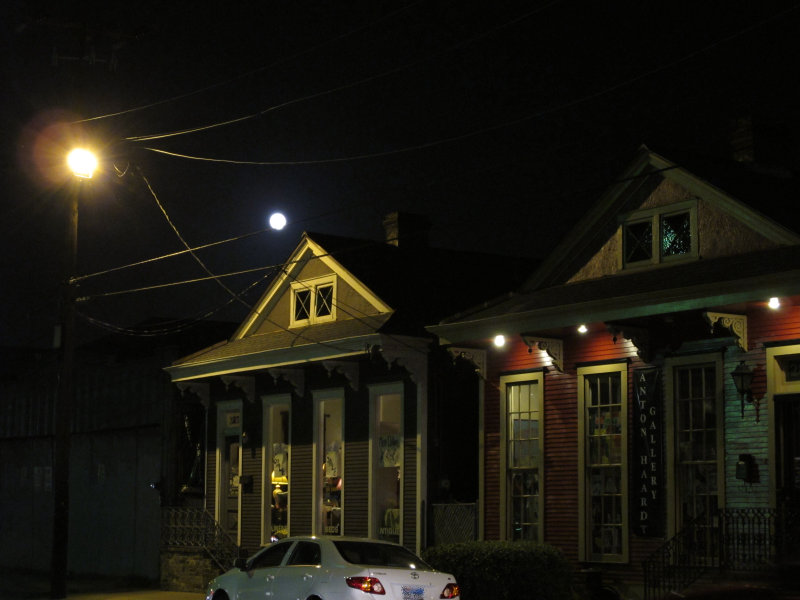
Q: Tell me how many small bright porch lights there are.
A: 3